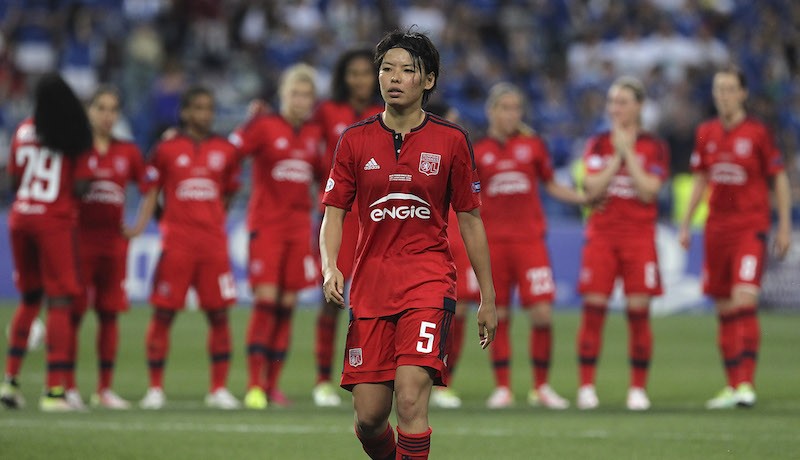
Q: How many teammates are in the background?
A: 9